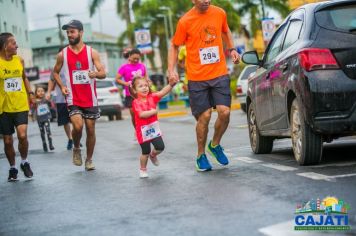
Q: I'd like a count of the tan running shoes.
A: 2